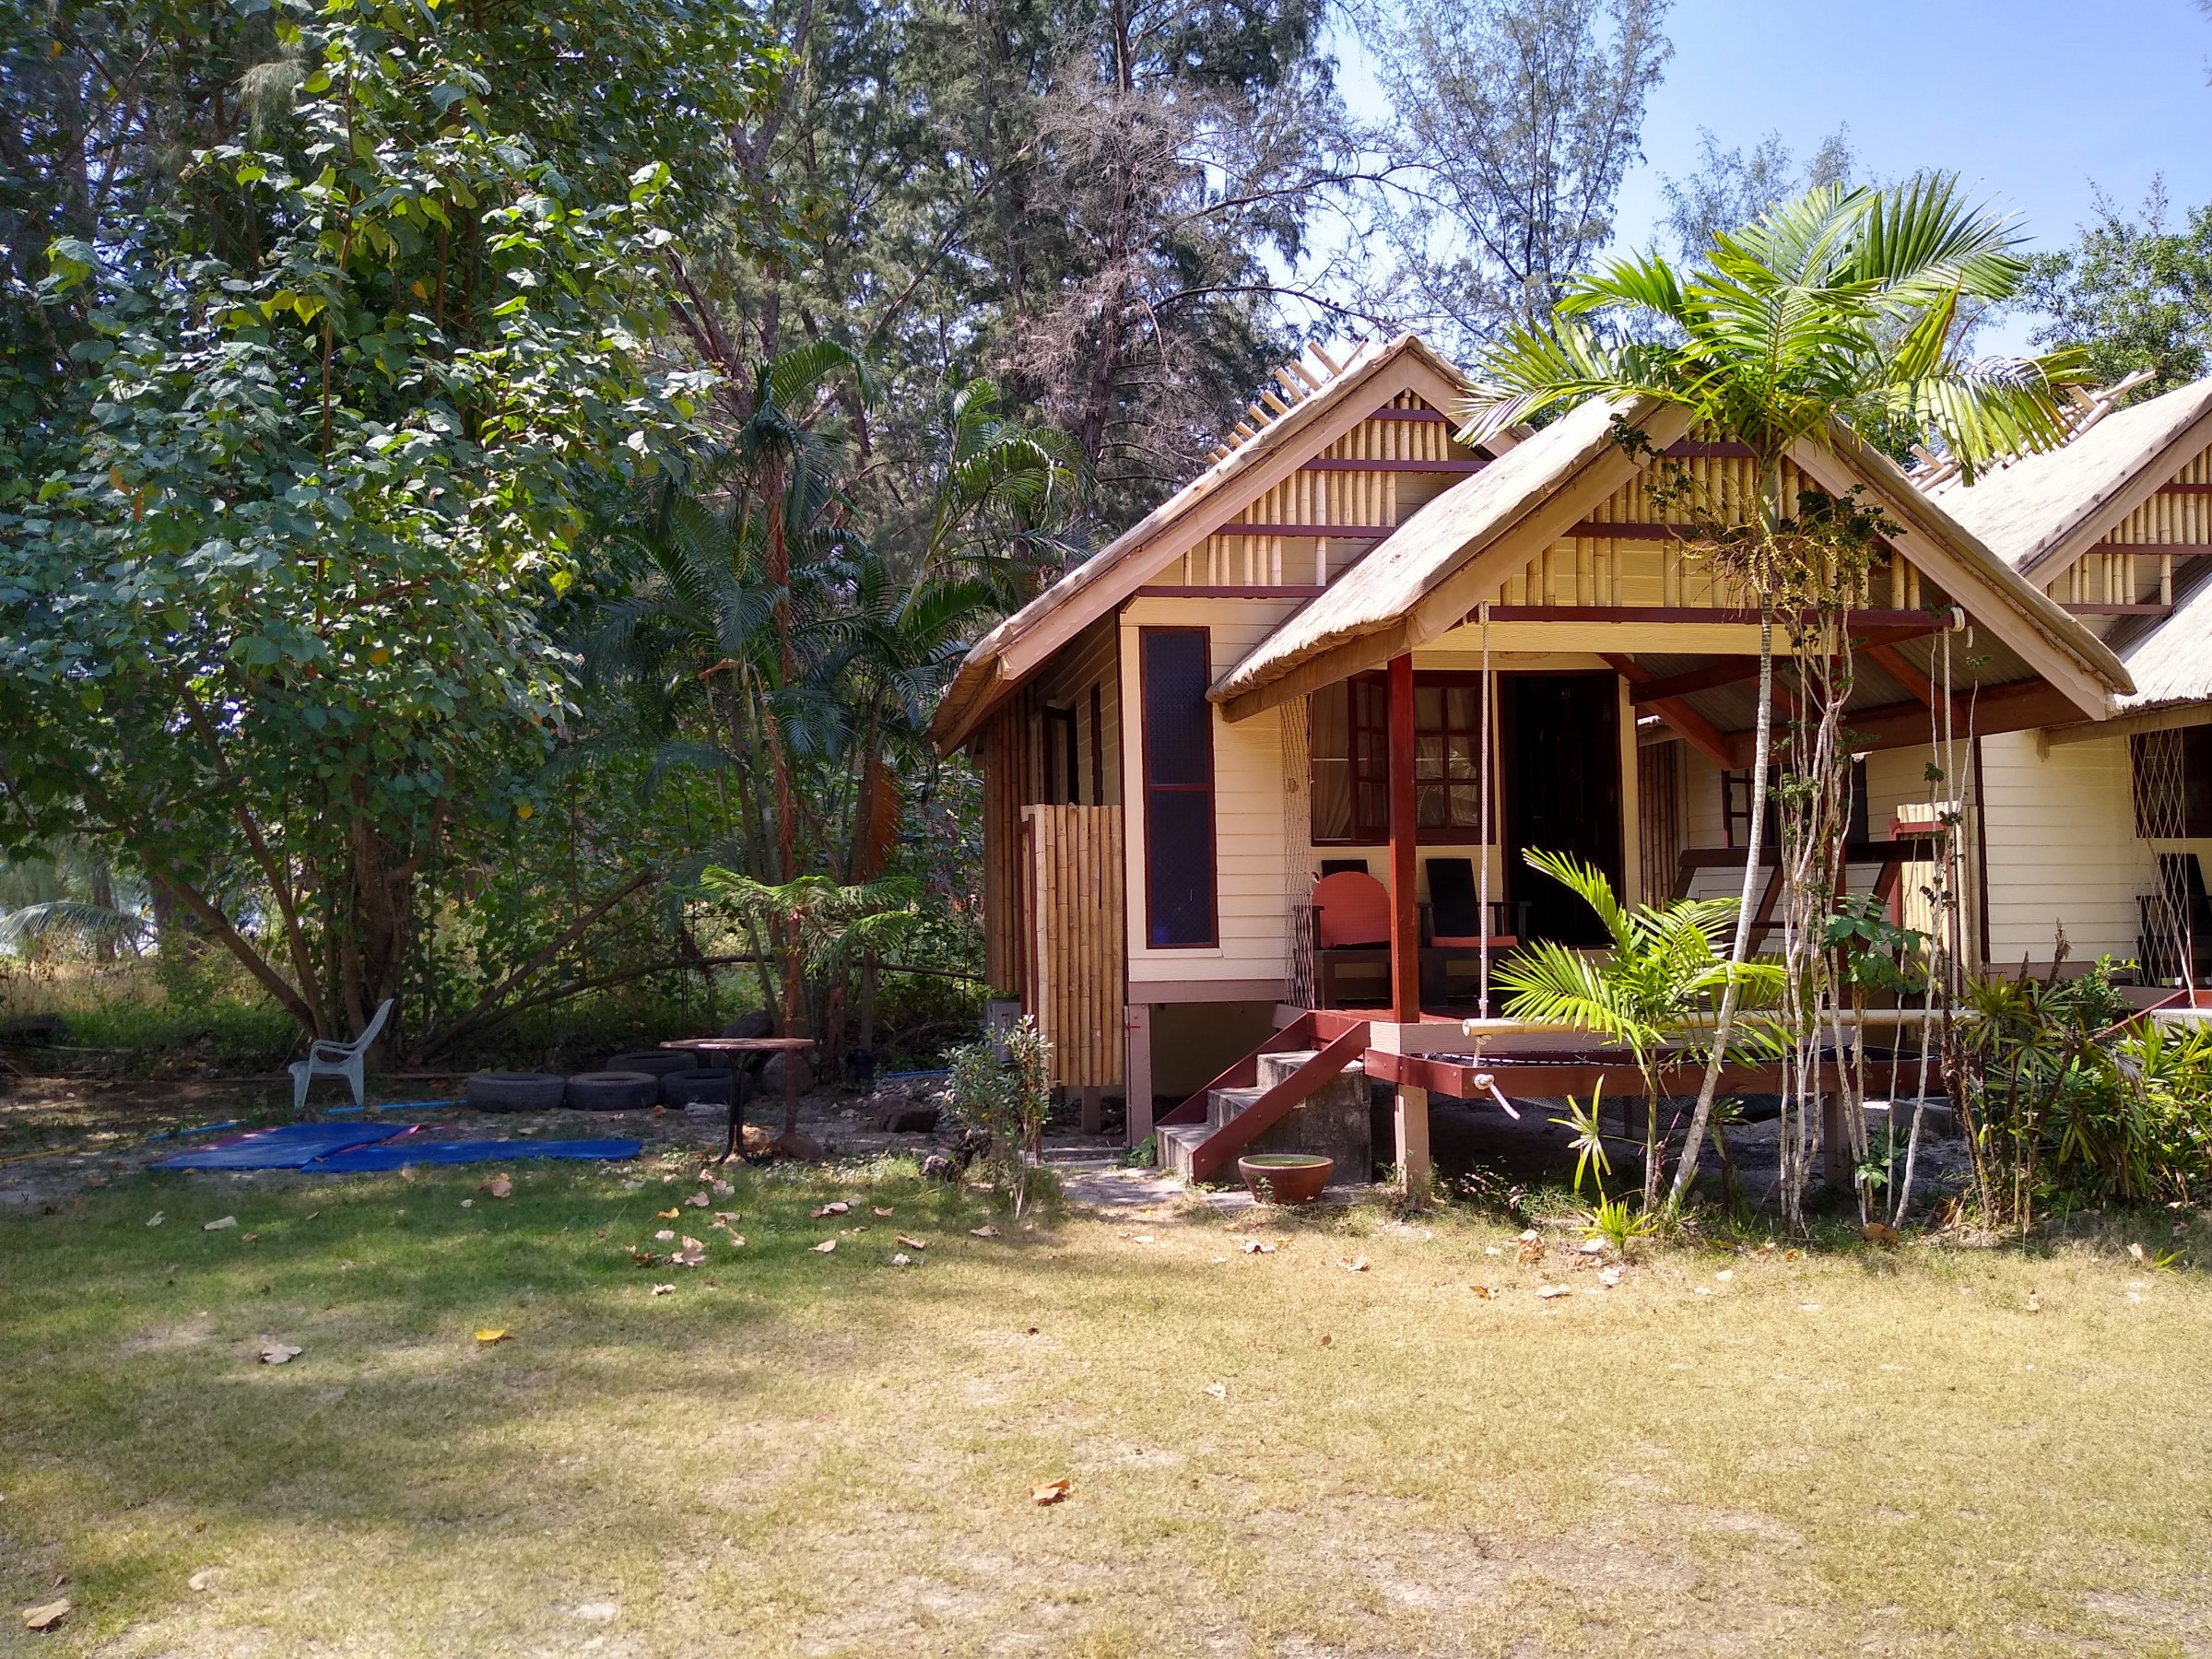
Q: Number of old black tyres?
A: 4